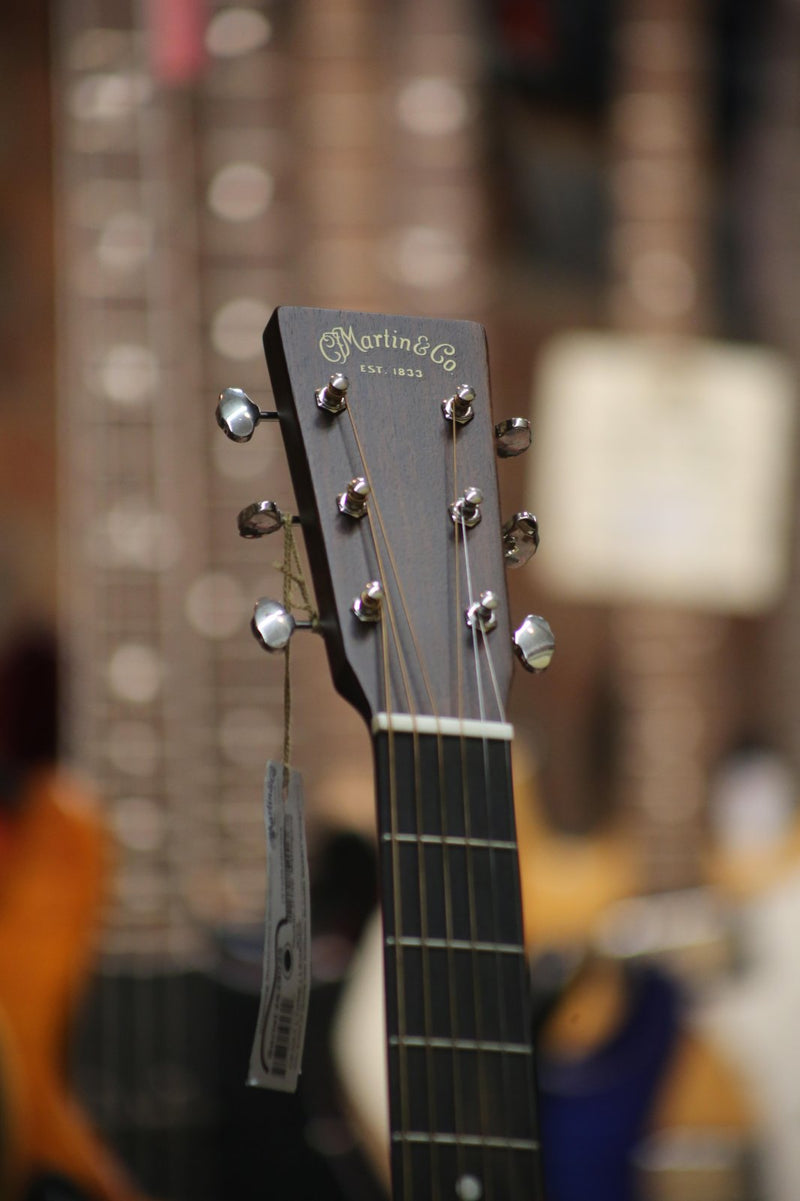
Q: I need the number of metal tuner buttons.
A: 6